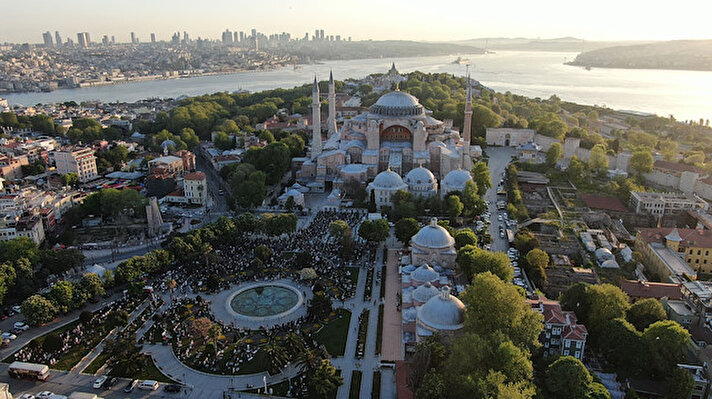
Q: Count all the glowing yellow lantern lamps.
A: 0